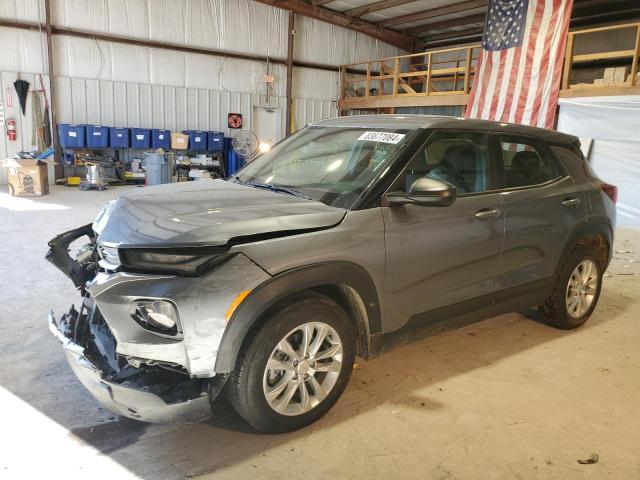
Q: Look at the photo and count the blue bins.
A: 7